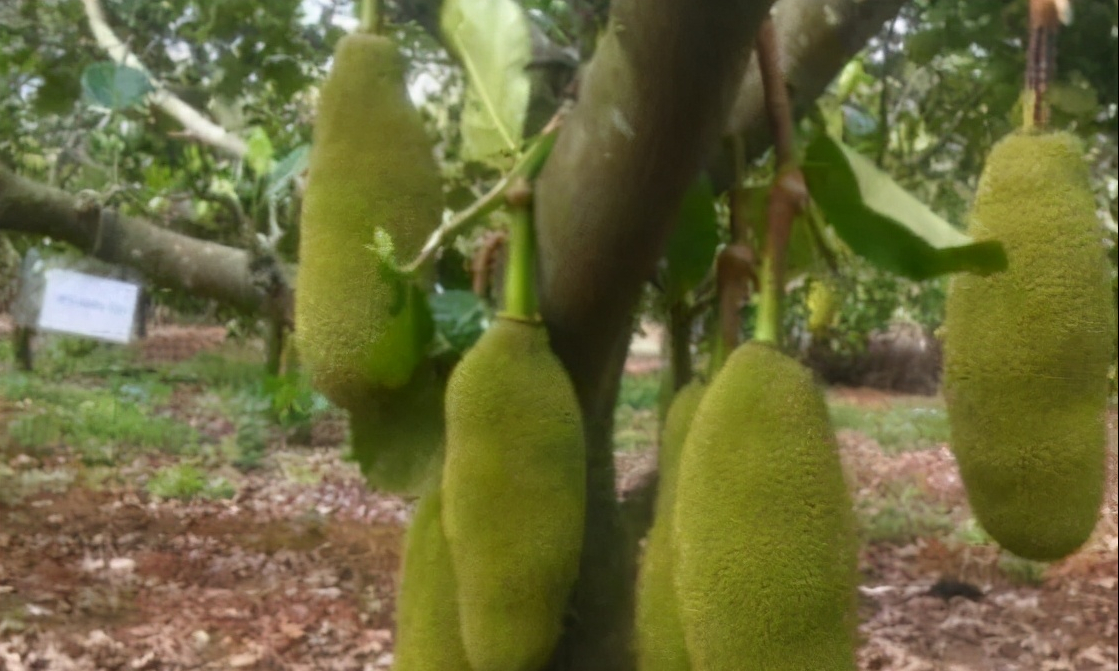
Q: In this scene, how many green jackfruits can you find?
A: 6